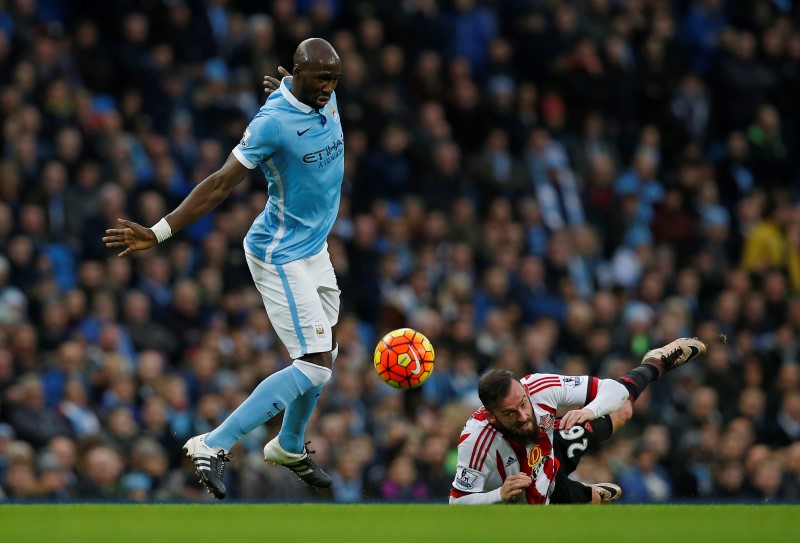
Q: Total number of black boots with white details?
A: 2